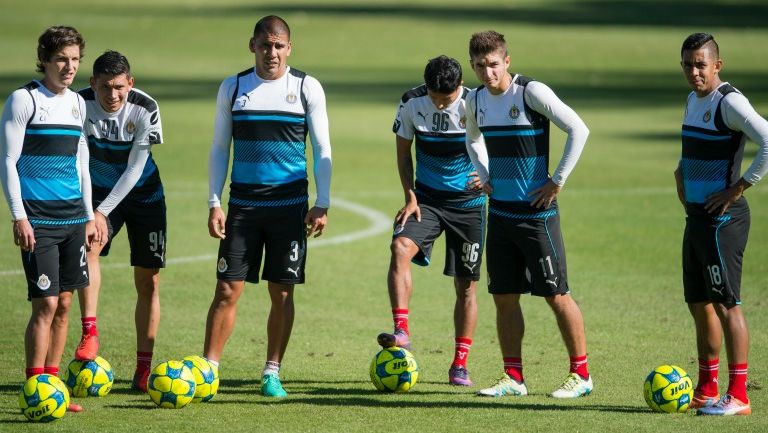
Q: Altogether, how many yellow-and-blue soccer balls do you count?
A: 6